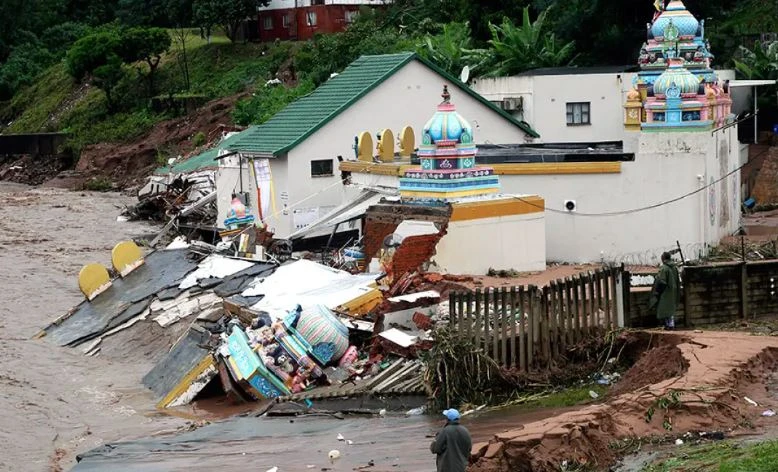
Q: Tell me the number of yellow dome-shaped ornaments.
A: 5